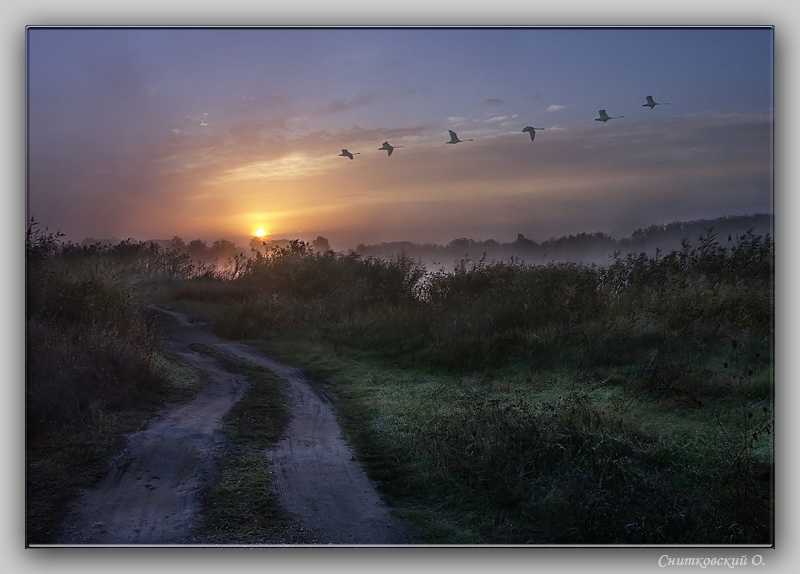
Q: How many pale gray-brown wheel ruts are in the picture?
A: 2